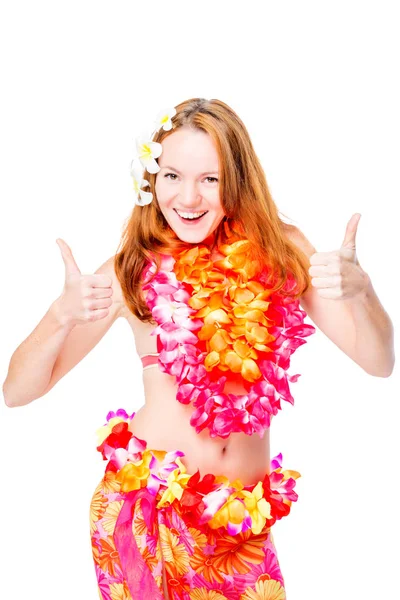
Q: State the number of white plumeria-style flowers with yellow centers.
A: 3